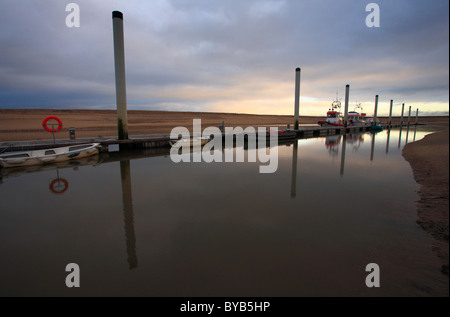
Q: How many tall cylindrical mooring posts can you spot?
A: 8